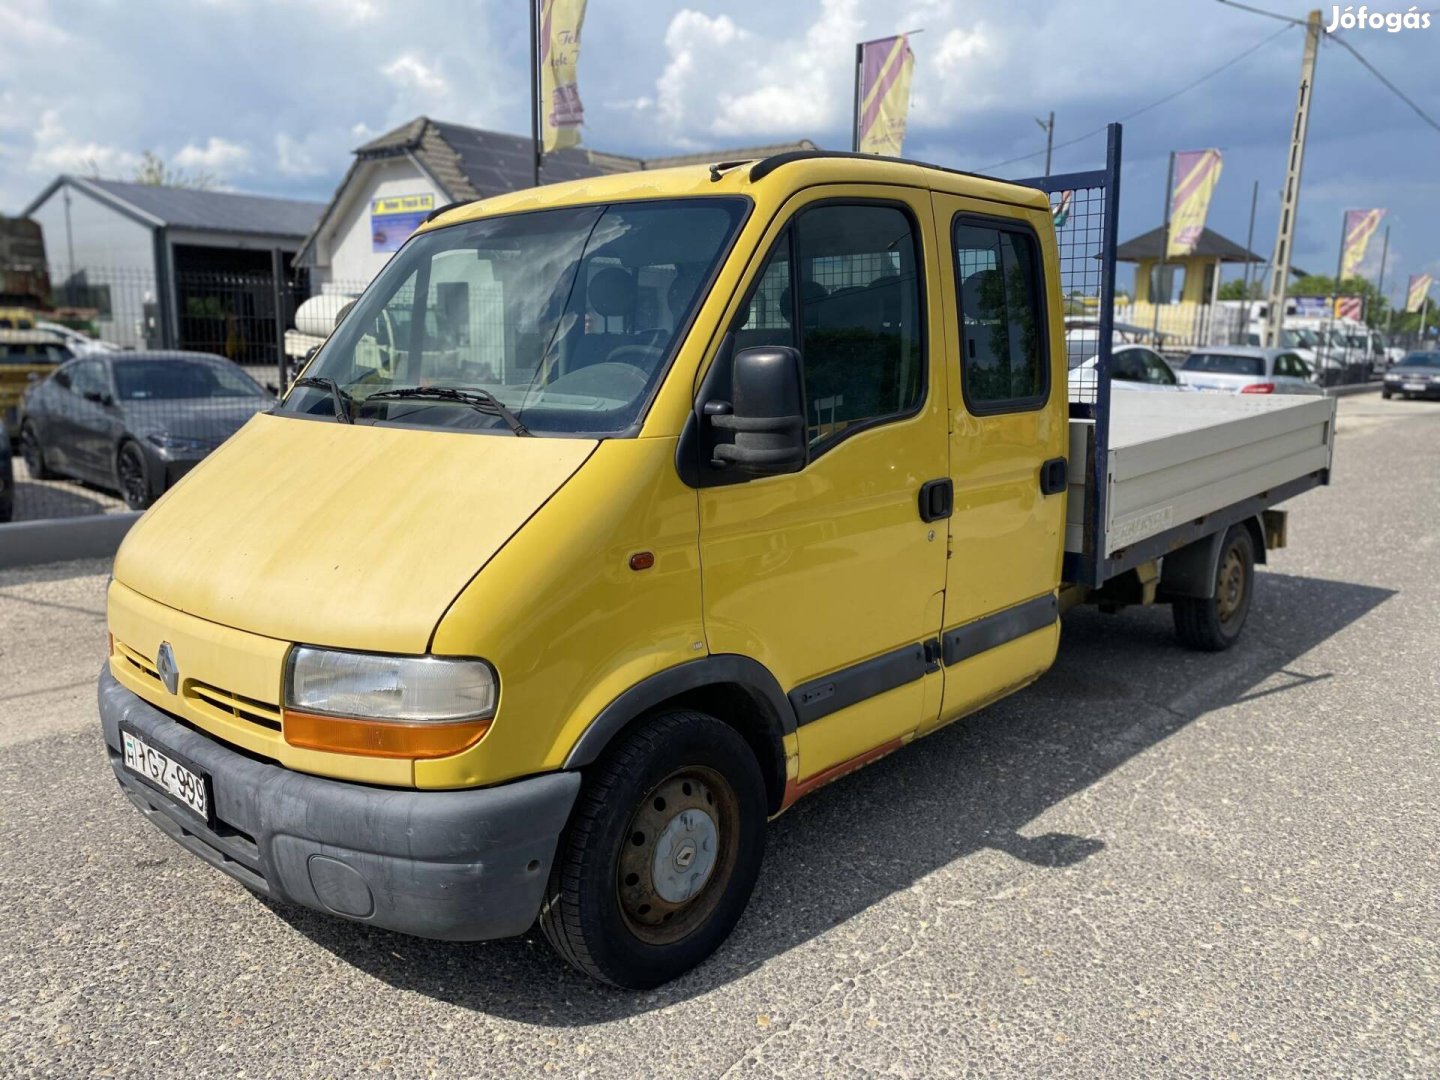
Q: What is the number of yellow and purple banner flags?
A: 5